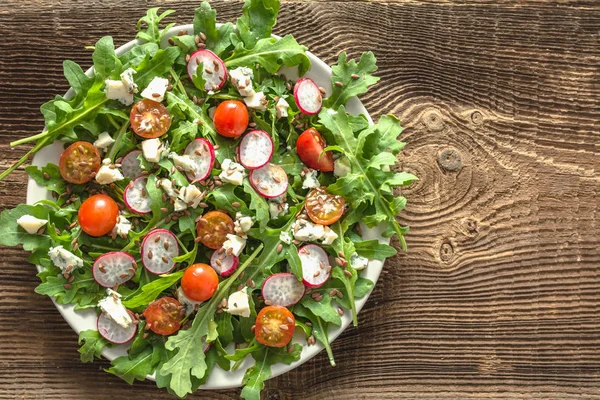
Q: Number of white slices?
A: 13